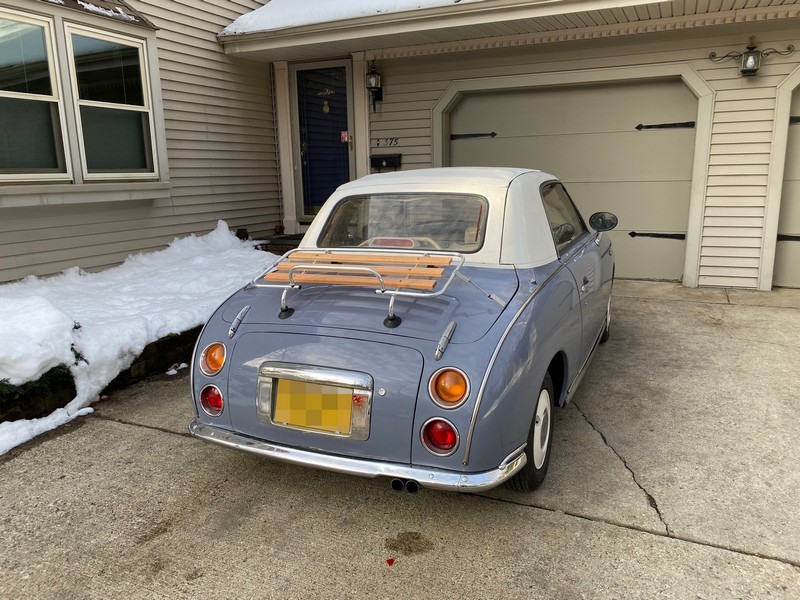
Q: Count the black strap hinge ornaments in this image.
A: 5